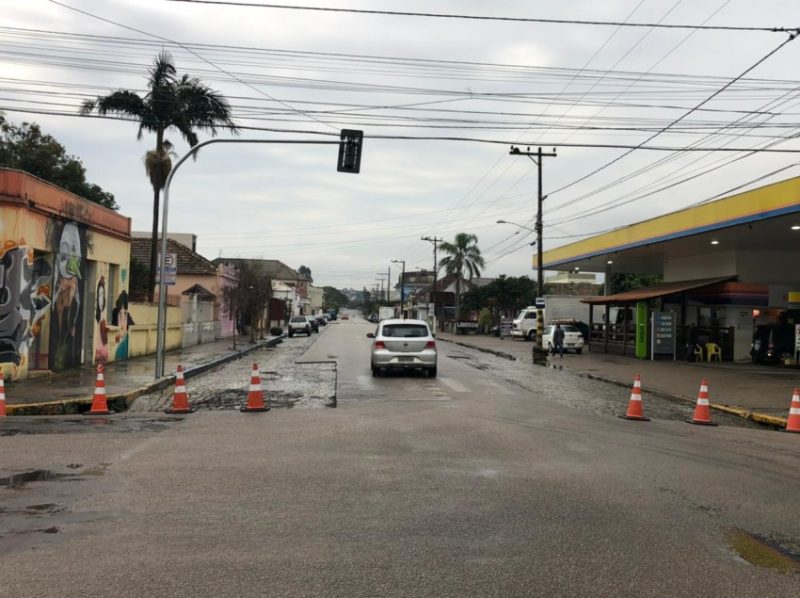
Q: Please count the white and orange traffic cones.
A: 7